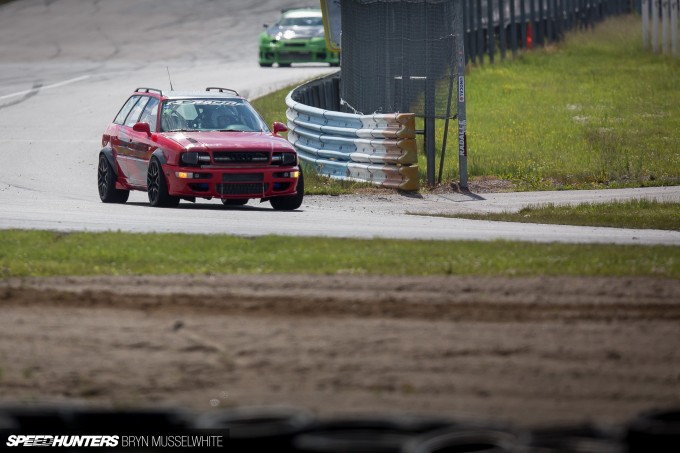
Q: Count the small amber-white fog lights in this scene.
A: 2